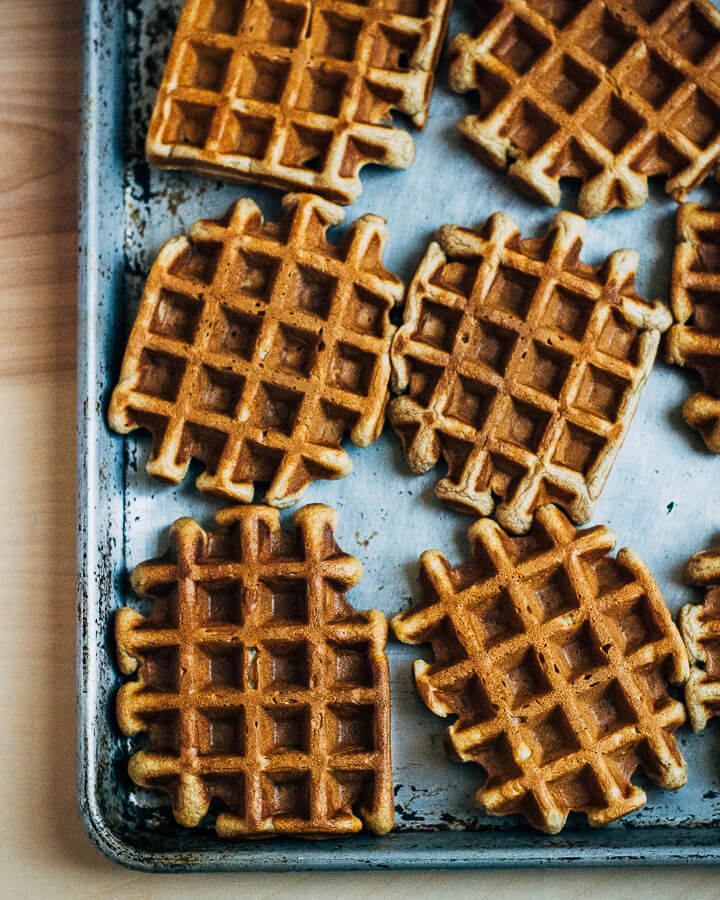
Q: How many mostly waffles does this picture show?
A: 6